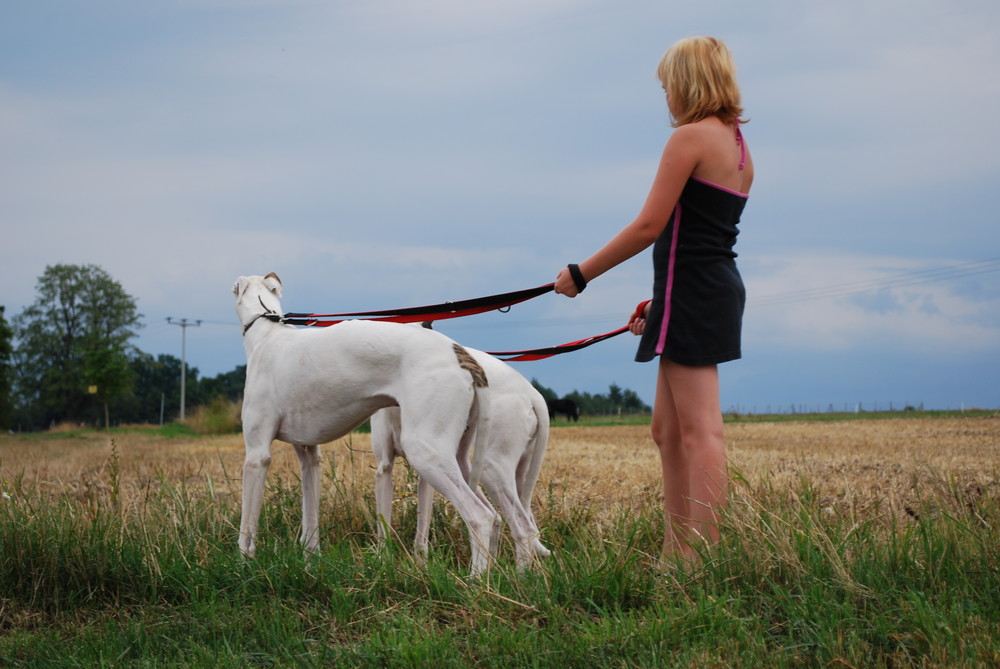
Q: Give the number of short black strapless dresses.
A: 1